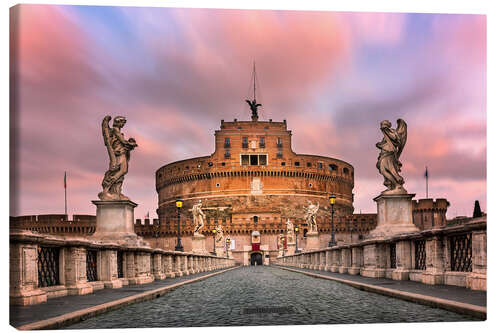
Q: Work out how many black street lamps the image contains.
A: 6